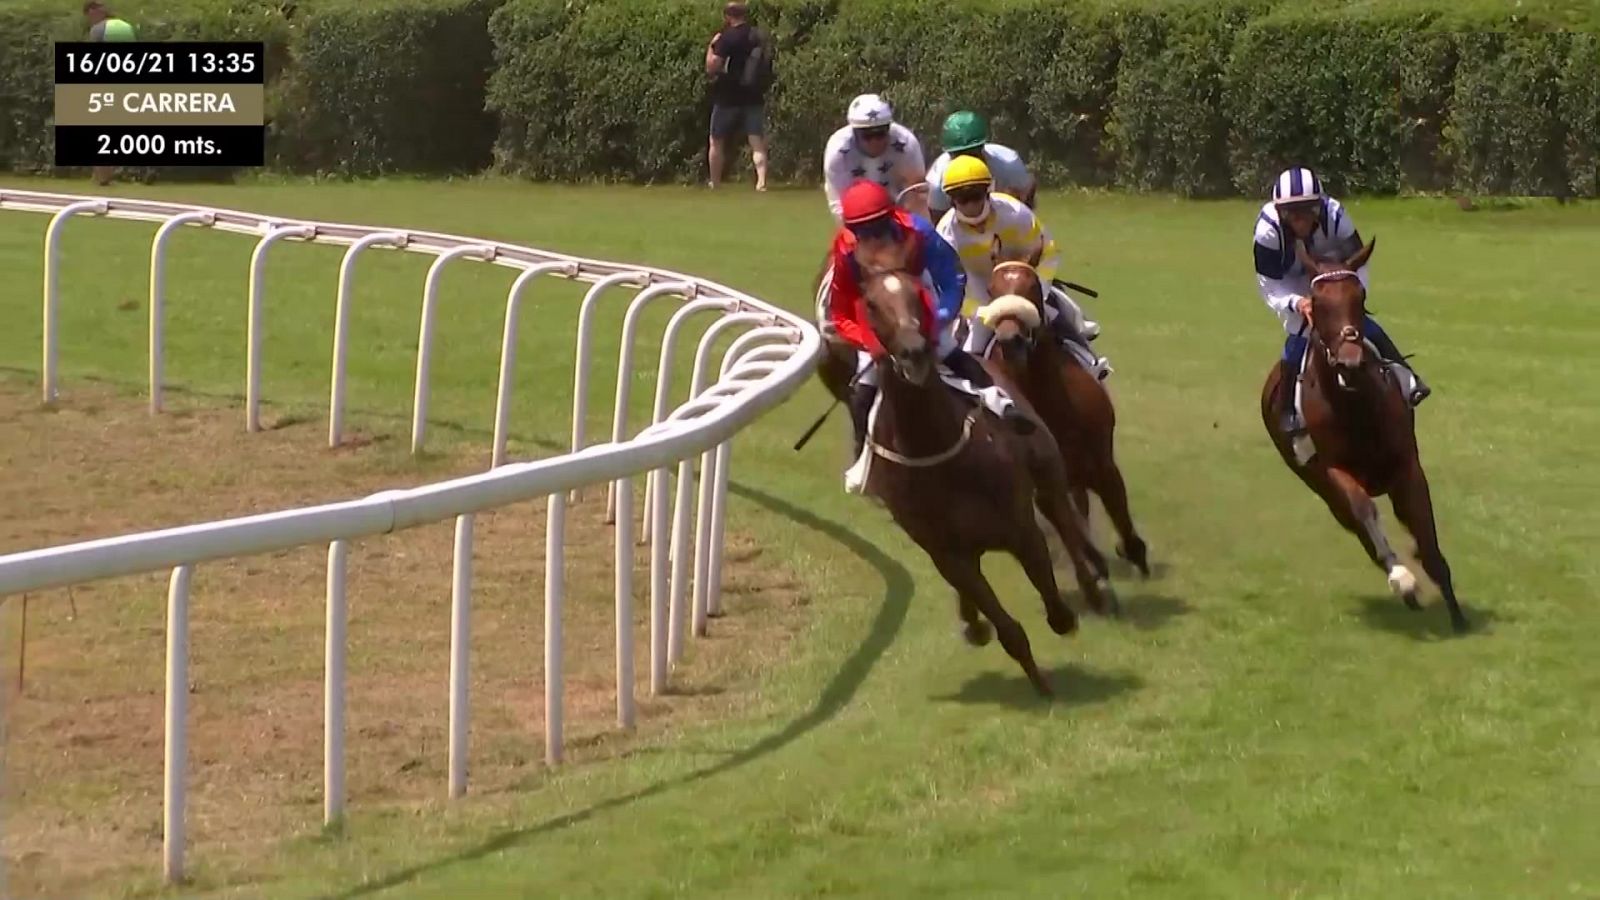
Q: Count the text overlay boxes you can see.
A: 3